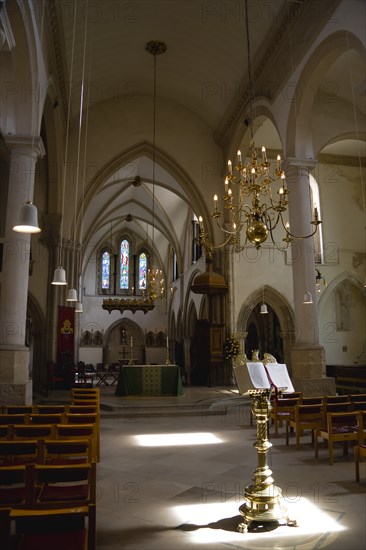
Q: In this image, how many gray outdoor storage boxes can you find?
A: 0